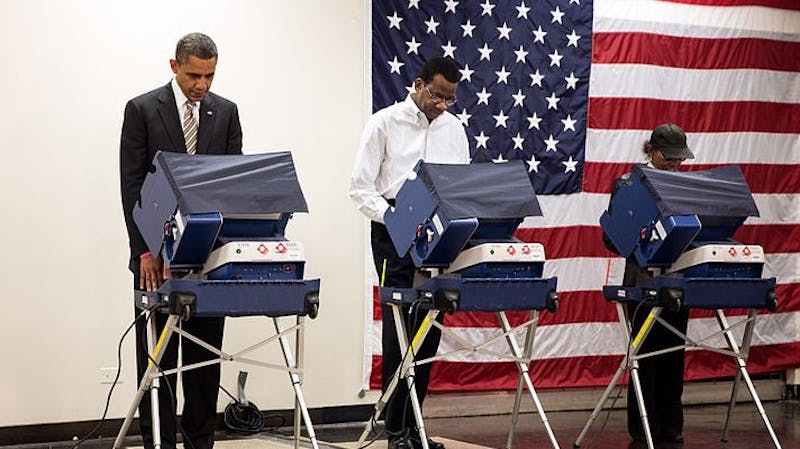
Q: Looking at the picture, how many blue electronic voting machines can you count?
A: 3